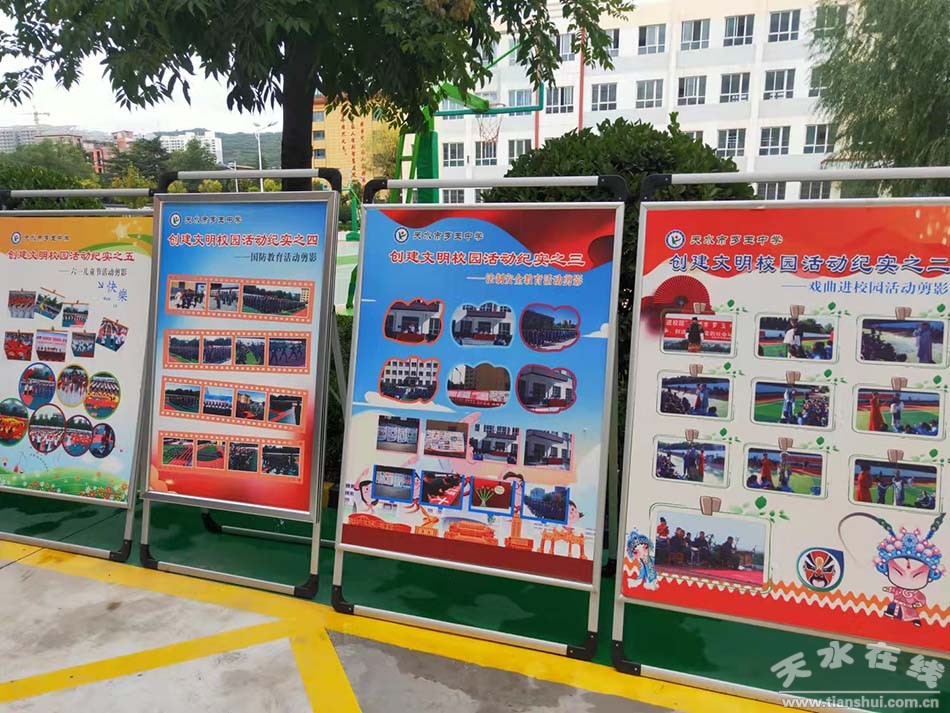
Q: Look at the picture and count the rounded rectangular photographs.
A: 10